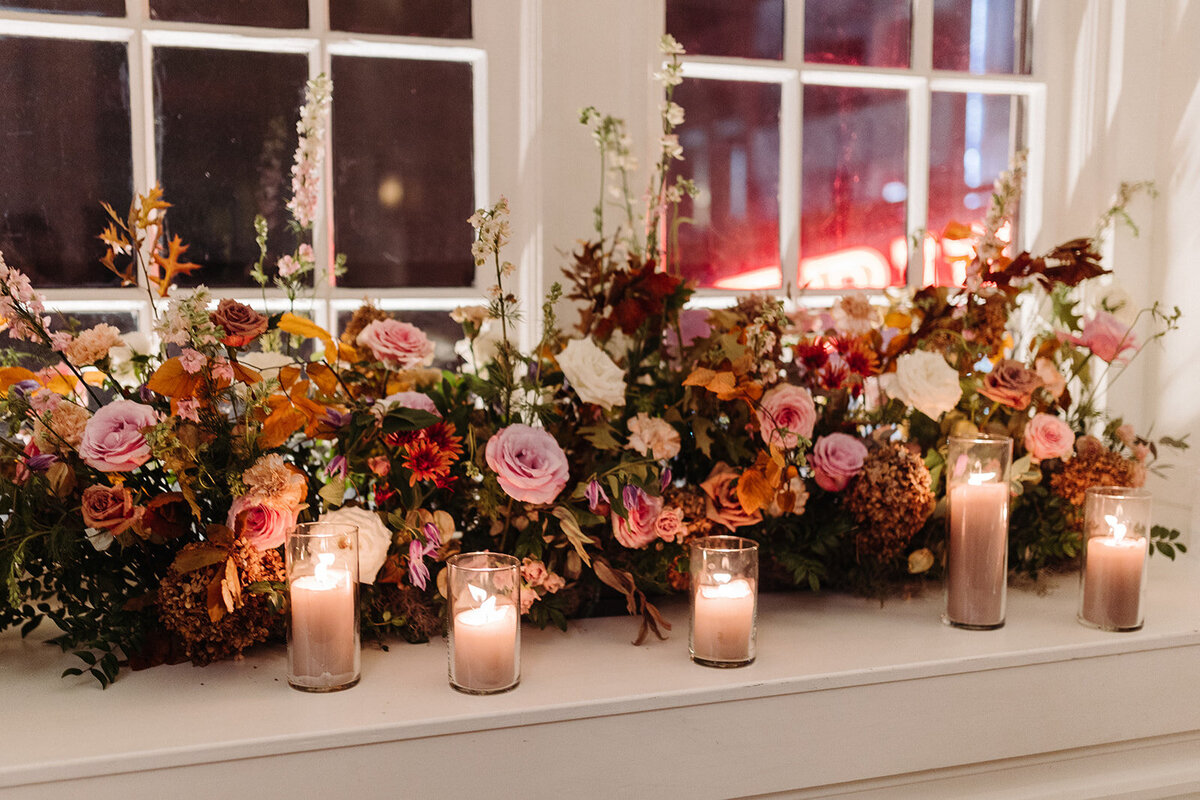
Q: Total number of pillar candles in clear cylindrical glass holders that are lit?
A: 5